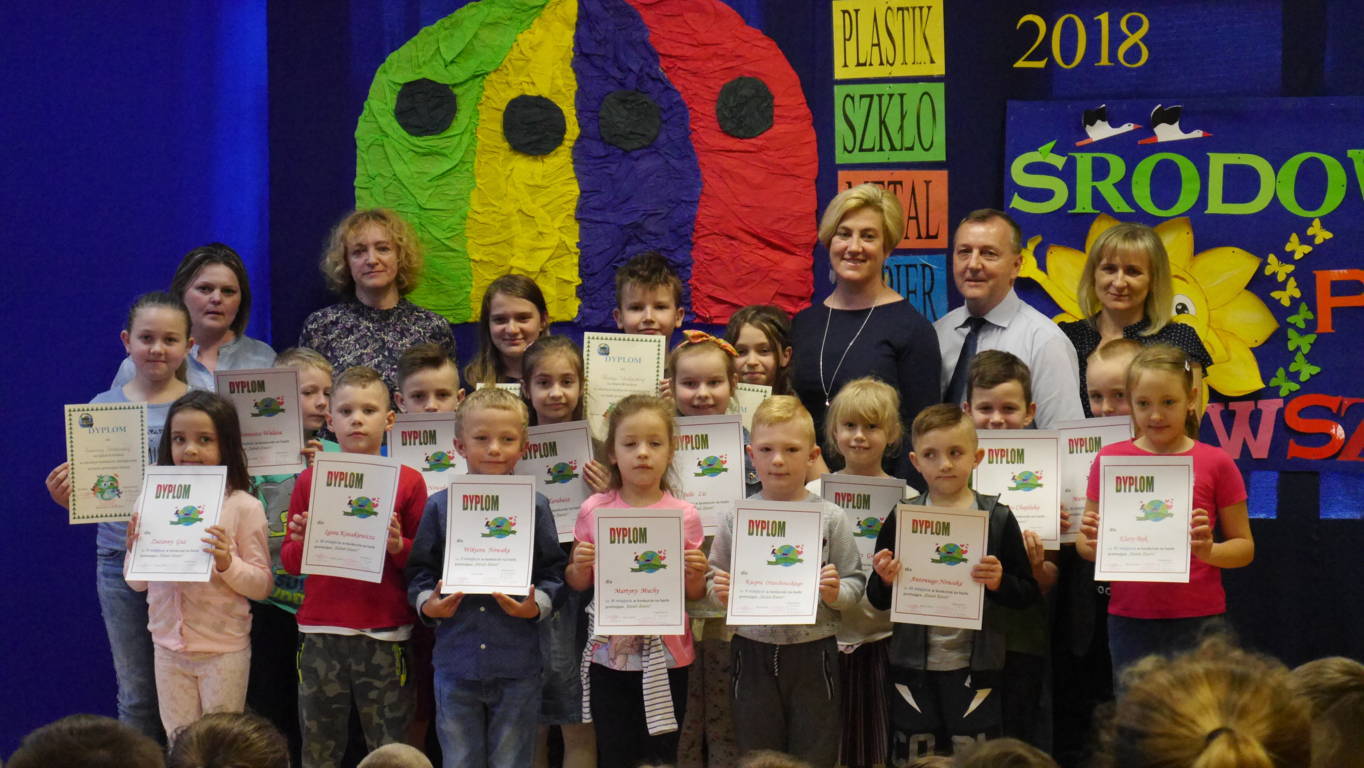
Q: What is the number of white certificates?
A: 14